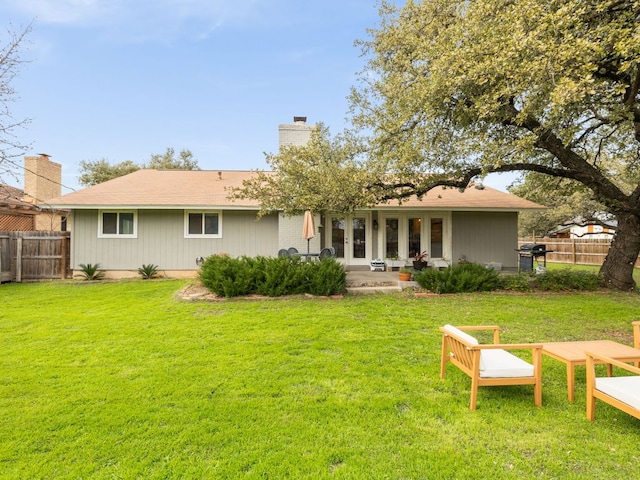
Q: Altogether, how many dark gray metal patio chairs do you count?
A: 4